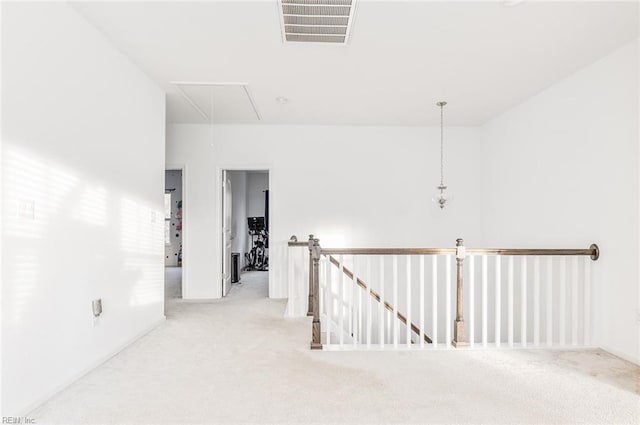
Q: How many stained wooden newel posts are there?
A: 3